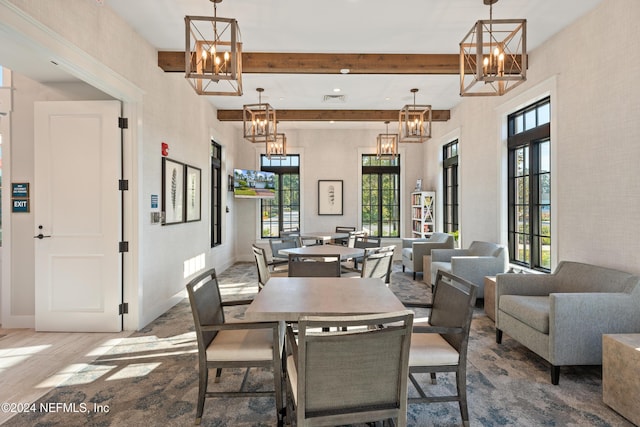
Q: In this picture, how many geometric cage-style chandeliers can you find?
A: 6